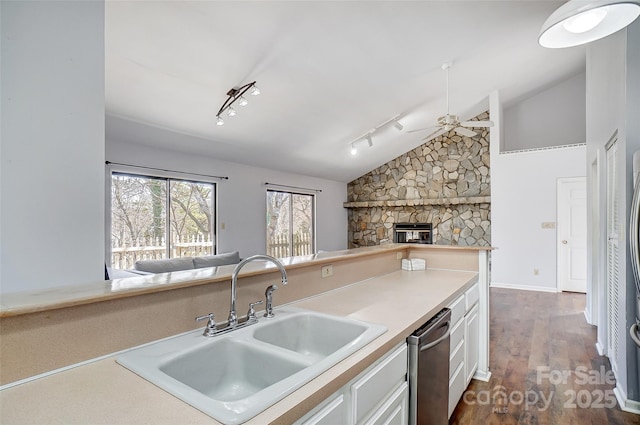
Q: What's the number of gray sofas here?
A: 1